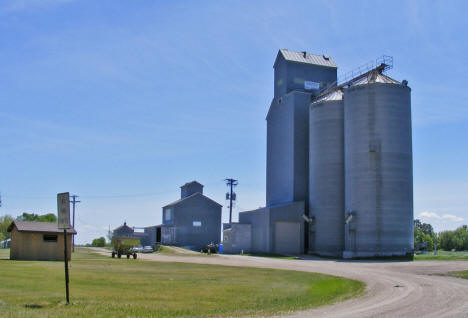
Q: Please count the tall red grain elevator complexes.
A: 0